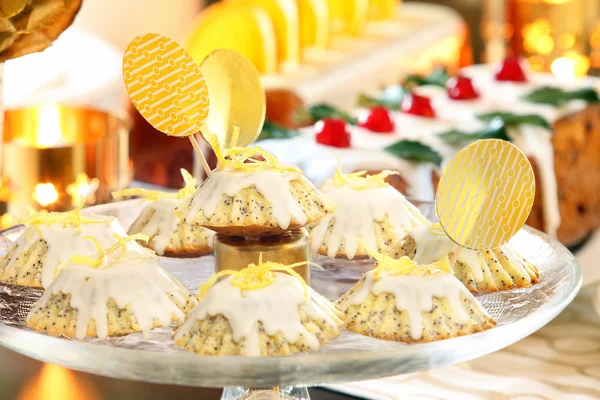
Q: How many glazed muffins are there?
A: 8